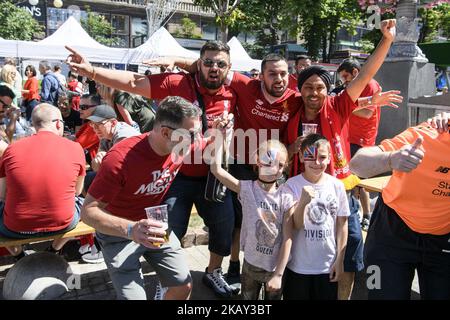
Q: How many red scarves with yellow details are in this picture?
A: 1